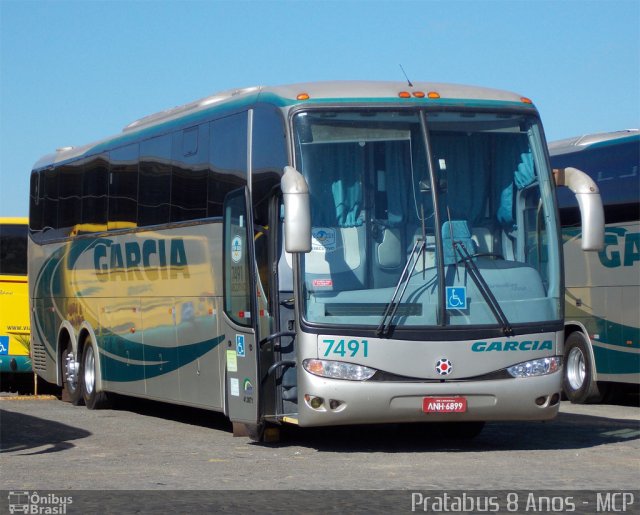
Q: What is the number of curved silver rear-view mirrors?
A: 2